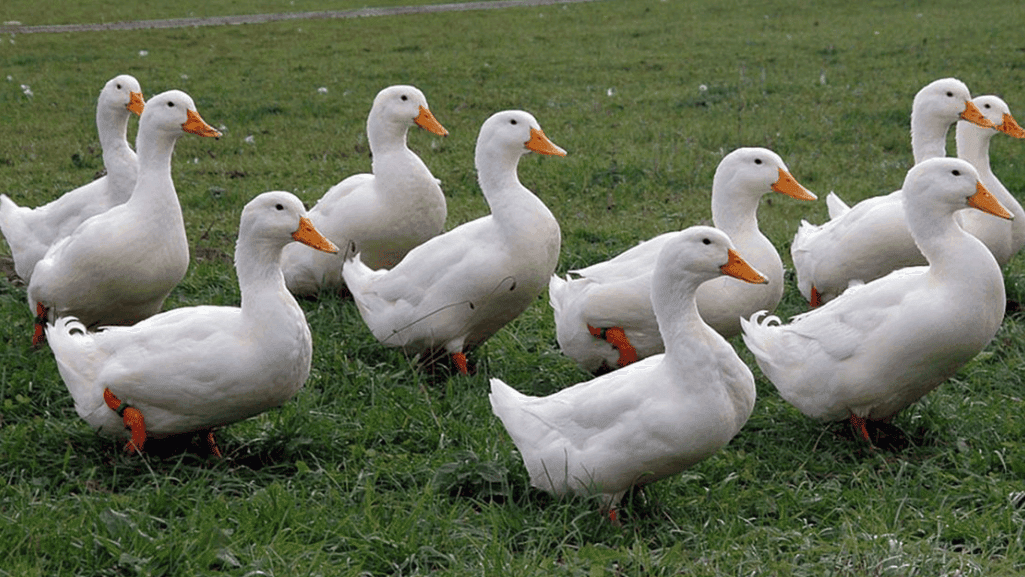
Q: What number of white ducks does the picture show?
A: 10